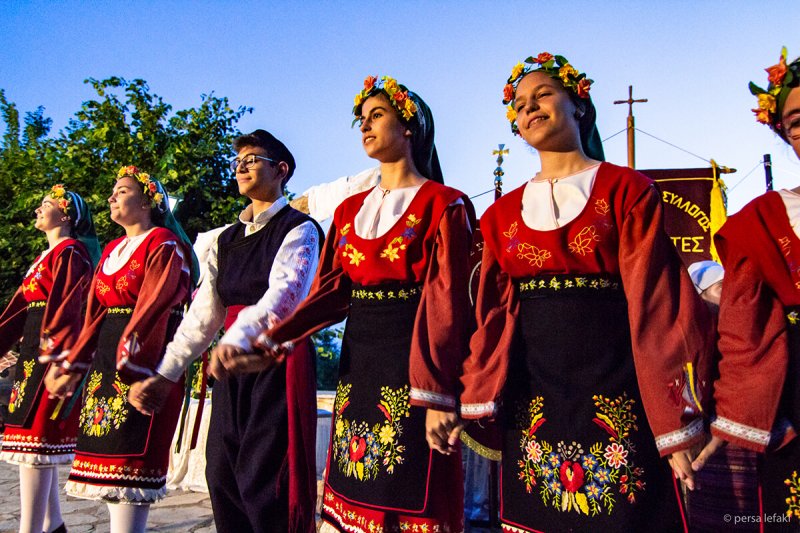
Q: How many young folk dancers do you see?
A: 6